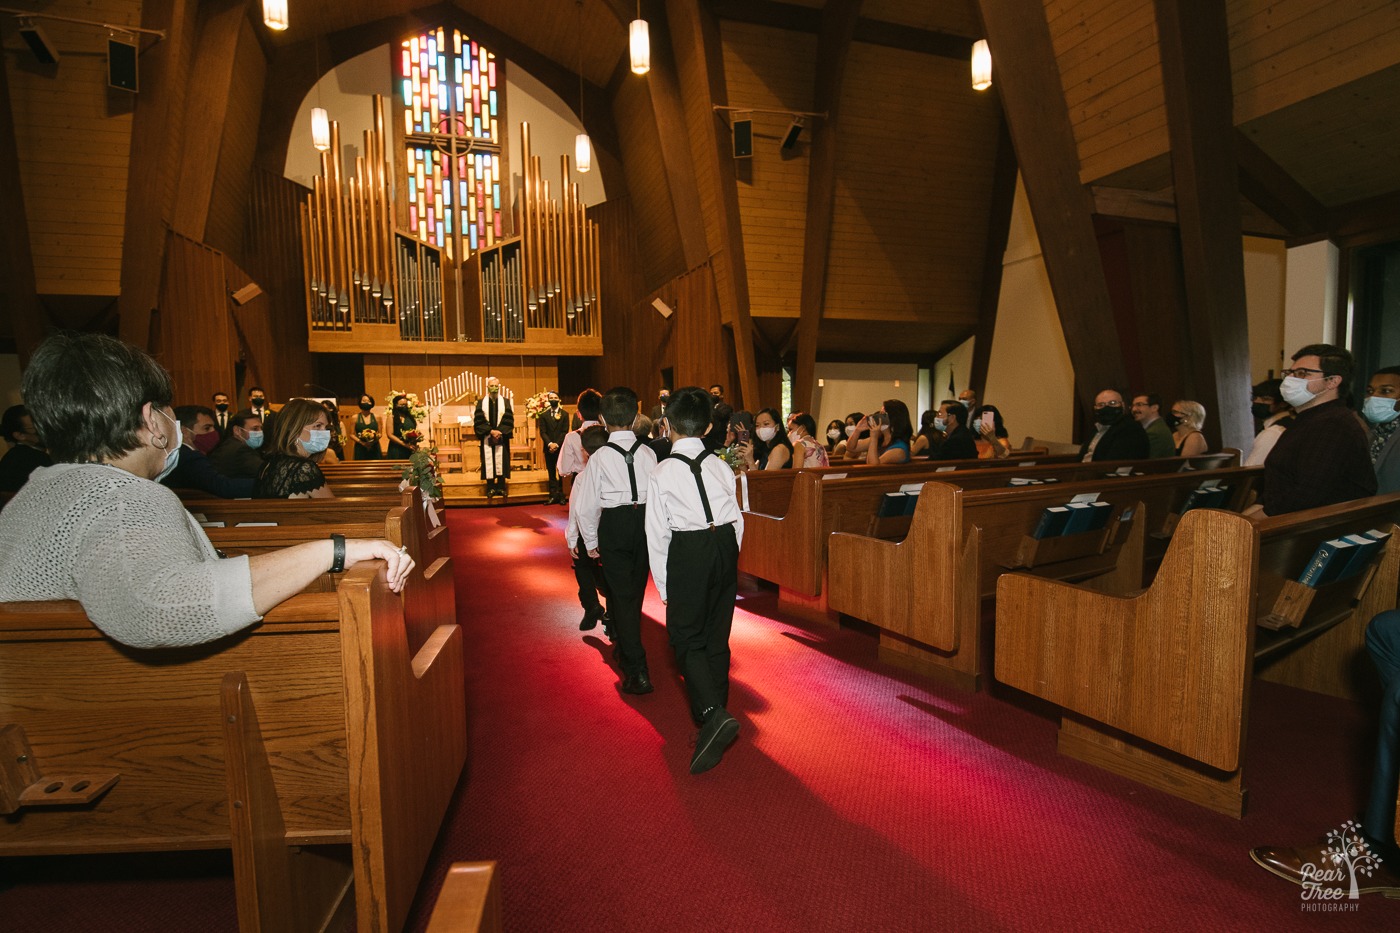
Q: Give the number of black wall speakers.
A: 4